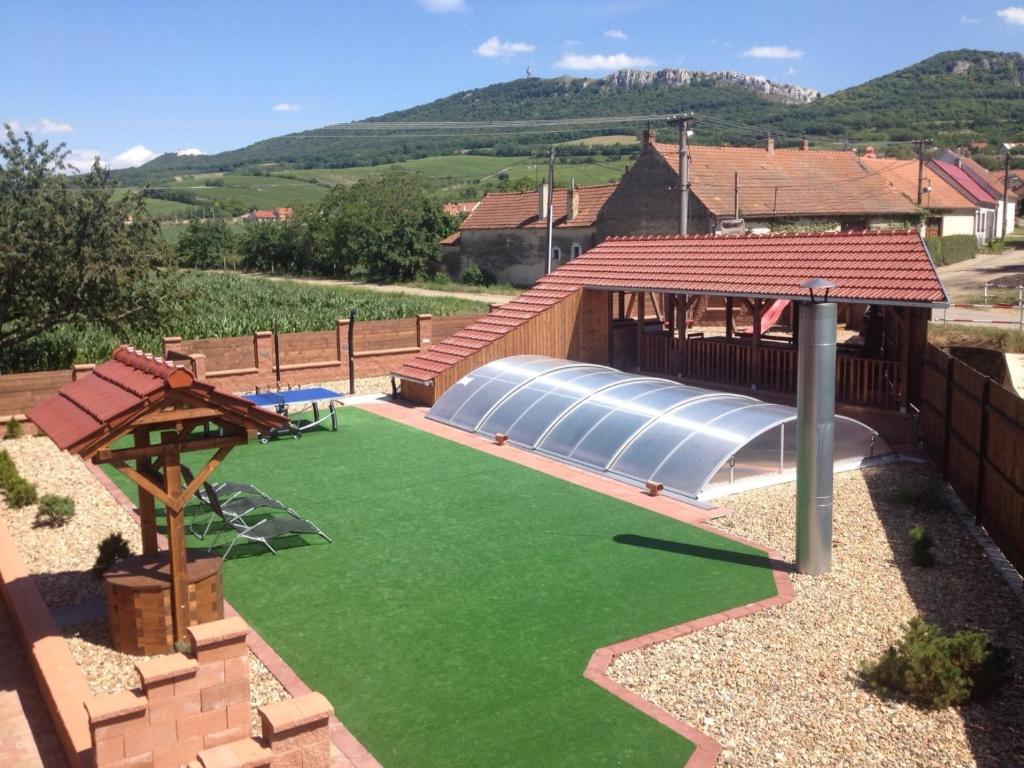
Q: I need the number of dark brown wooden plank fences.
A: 1